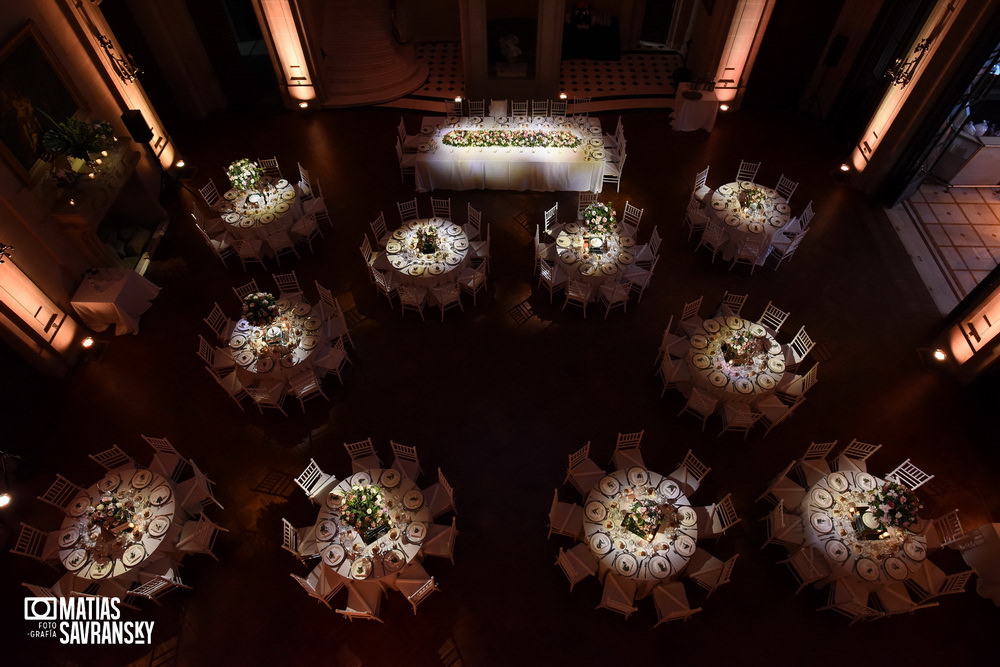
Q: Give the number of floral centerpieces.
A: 11